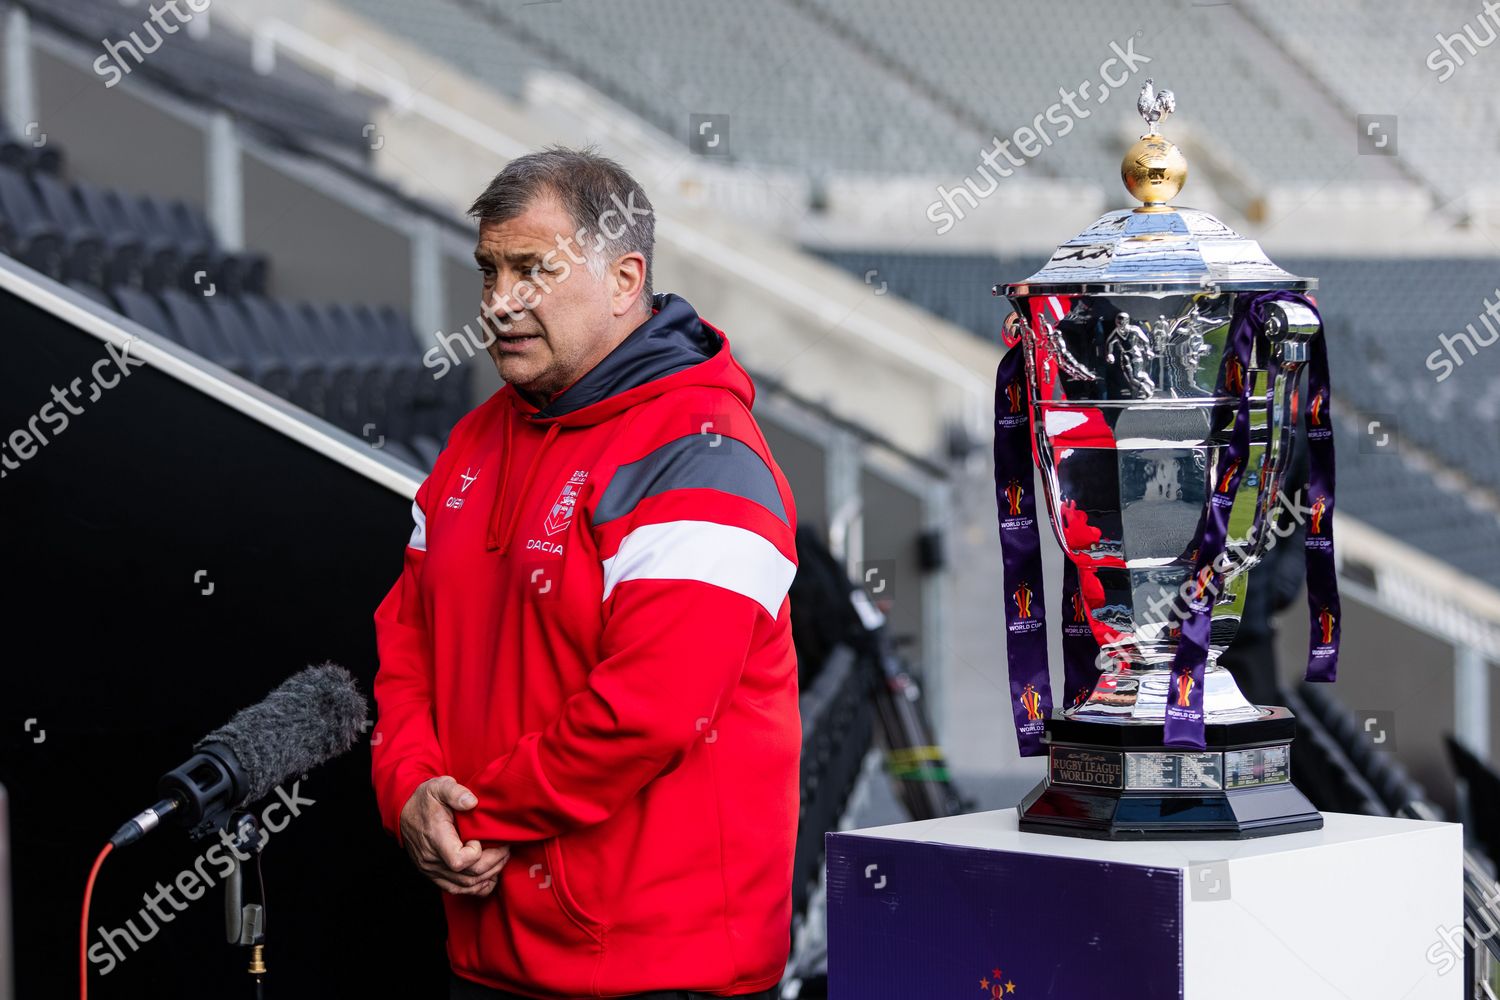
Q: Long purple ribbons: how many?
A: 4